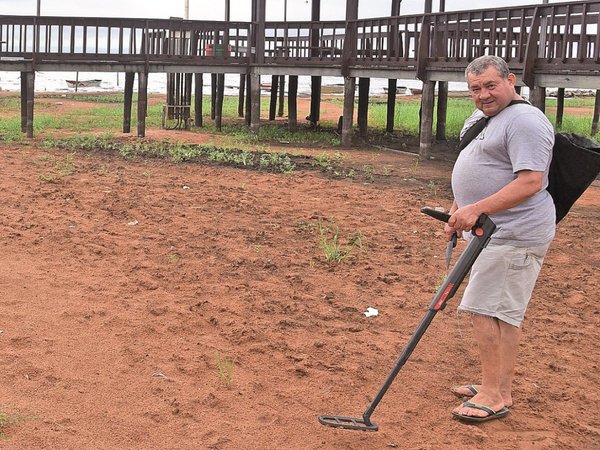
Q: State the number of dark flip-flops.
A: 2